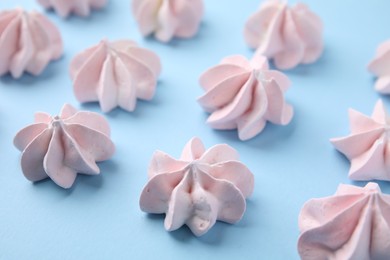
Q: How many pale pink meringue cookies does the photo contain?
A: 11